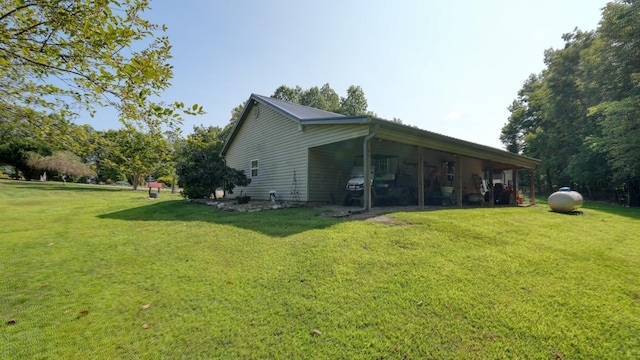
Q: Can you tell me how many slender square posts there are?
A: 6